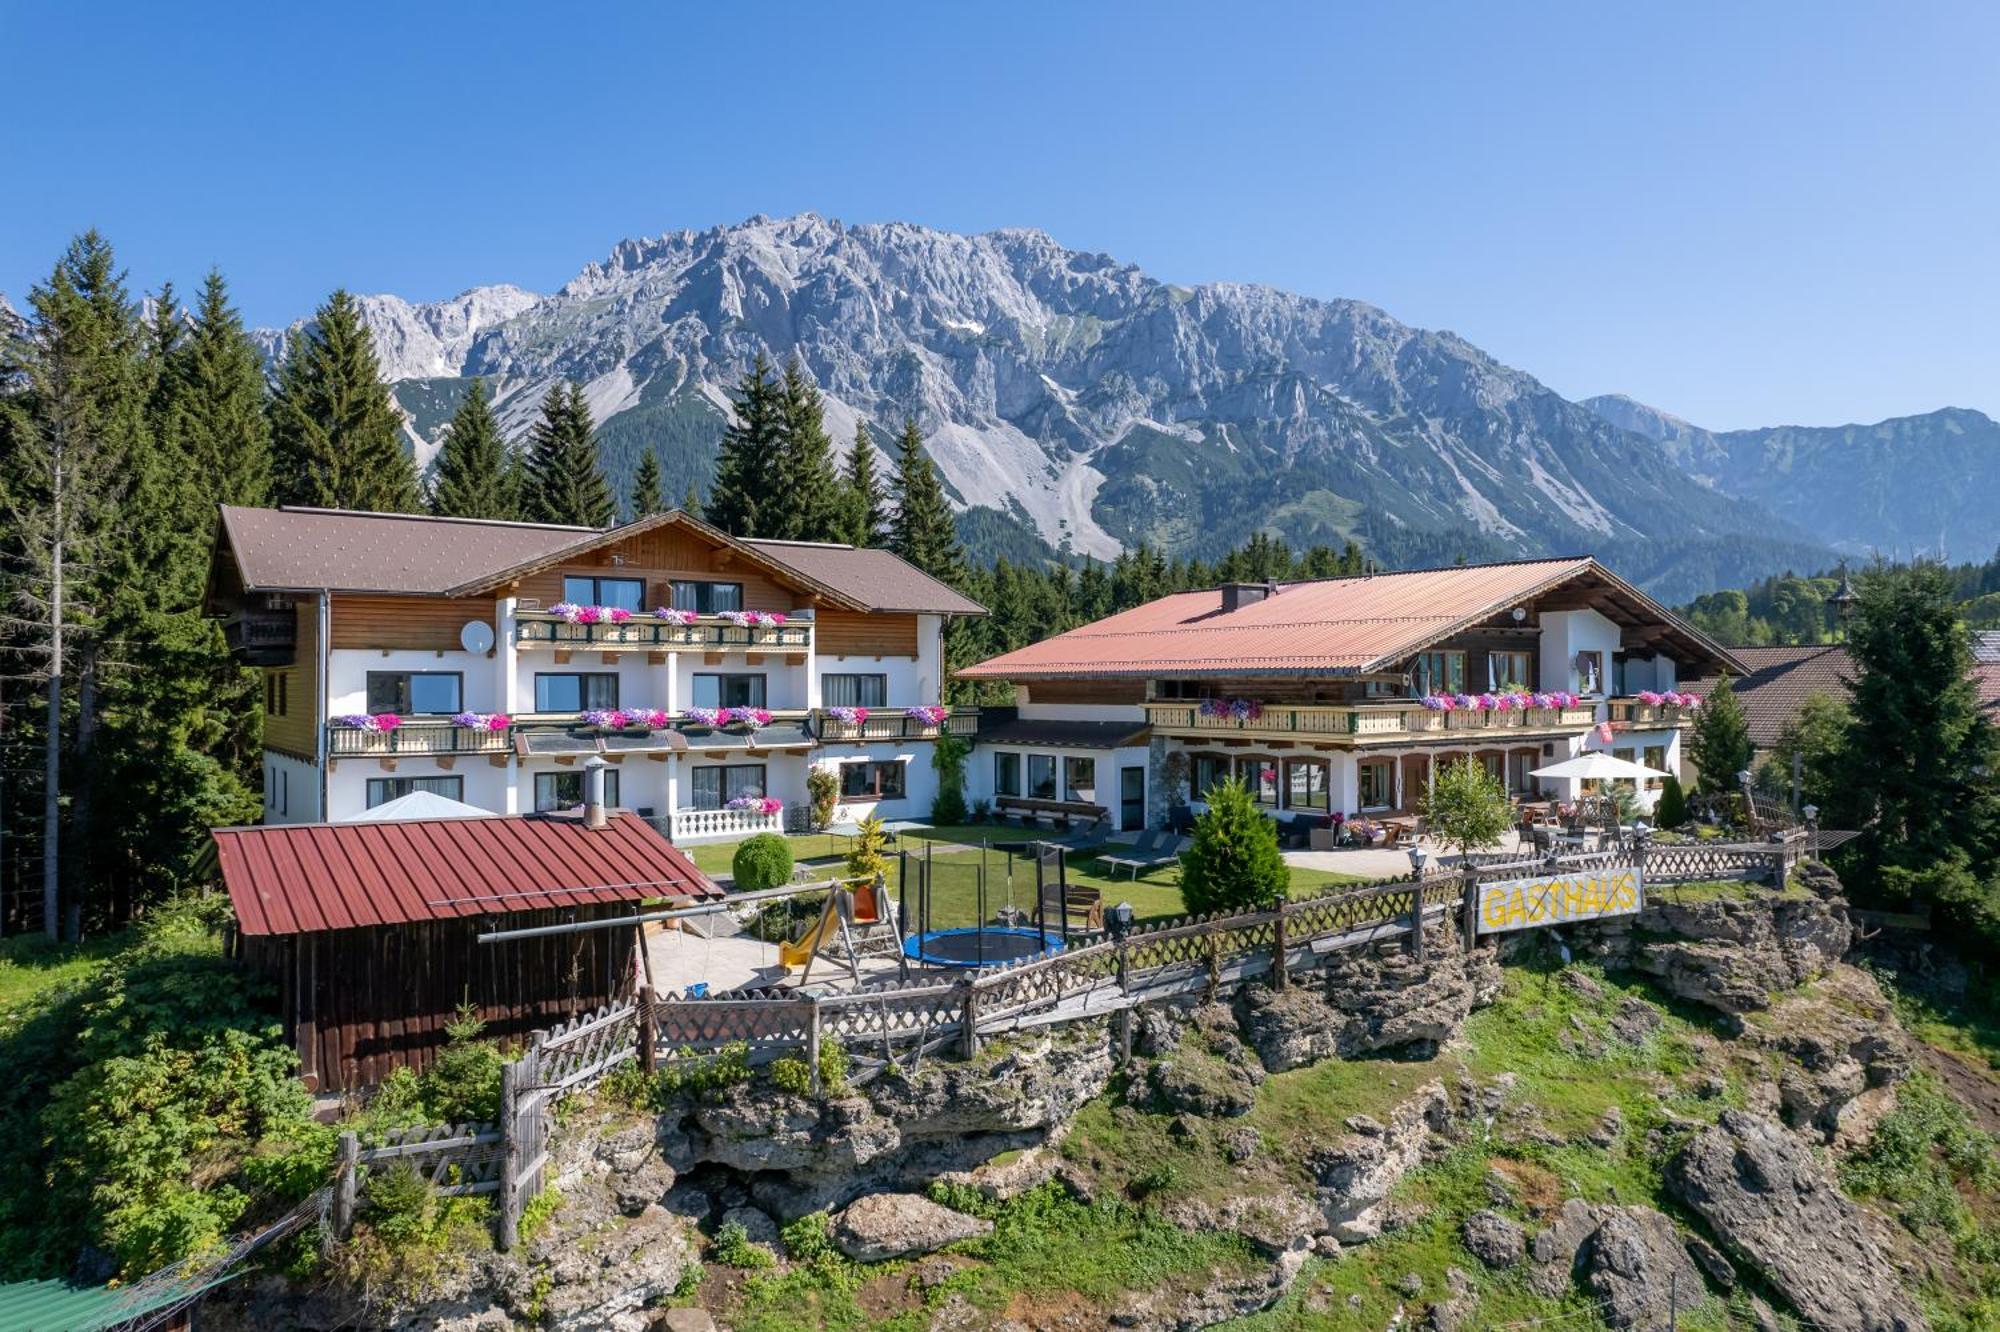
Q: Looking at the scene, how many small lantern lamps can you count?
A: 5